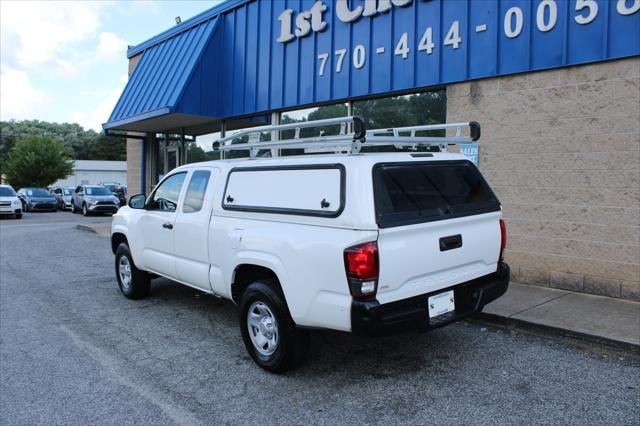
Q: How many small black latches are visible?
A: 2